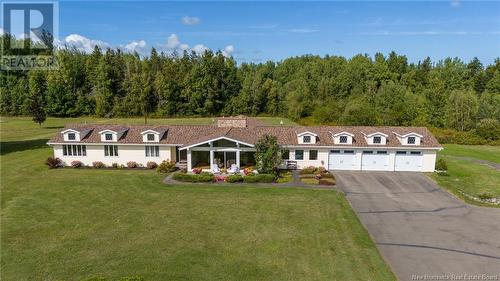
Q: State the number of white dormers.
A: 7